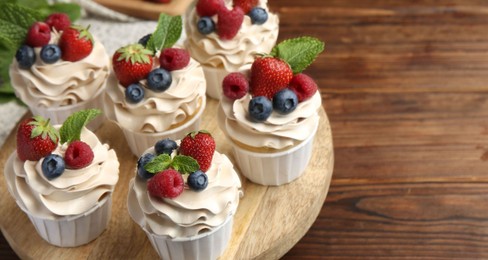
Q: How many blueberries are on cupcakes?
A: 13